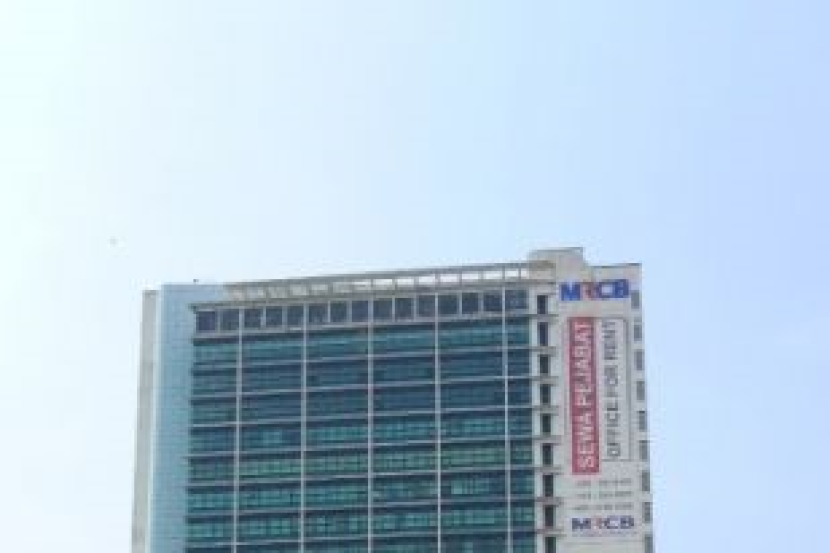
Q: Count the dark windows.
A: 15